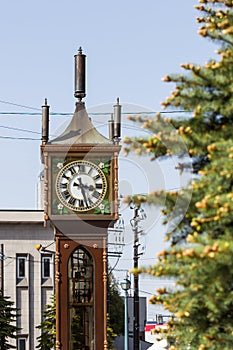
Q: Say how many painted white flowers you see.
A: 4